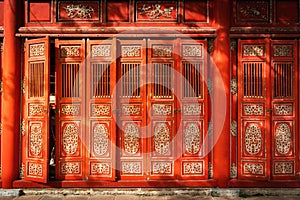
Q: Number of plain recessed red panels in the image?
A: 4